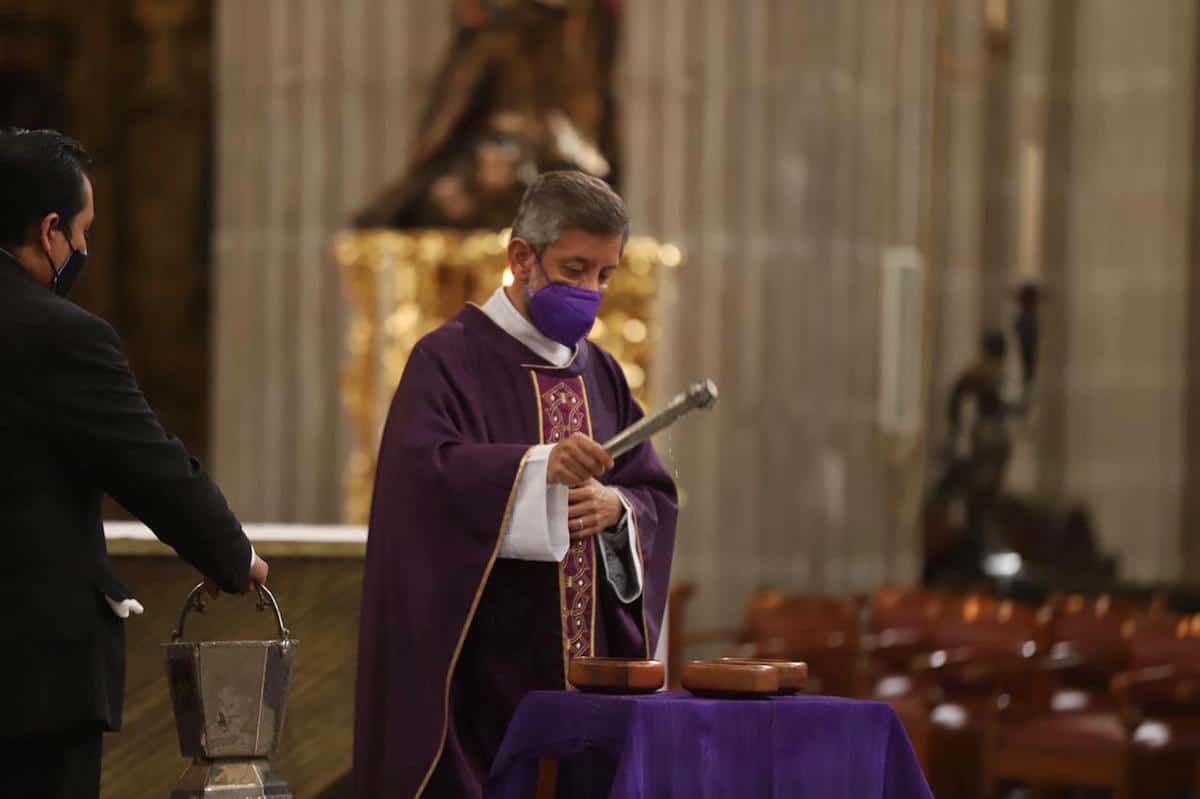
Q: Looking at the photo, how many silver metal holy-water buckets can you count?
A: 1